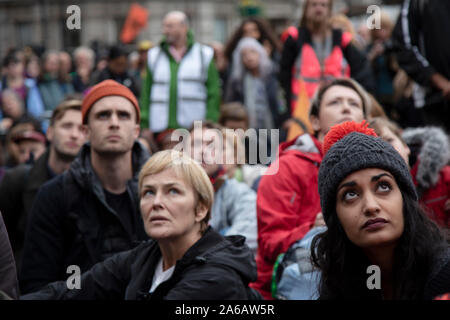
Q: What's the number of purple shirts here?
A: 1